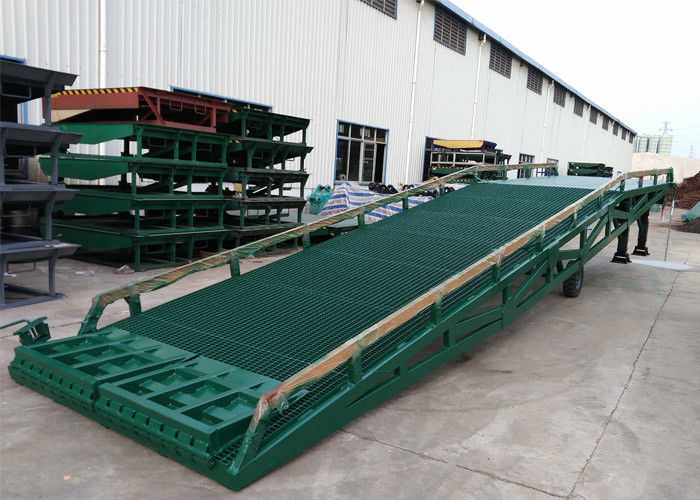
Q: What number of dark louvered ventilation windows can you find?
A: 11